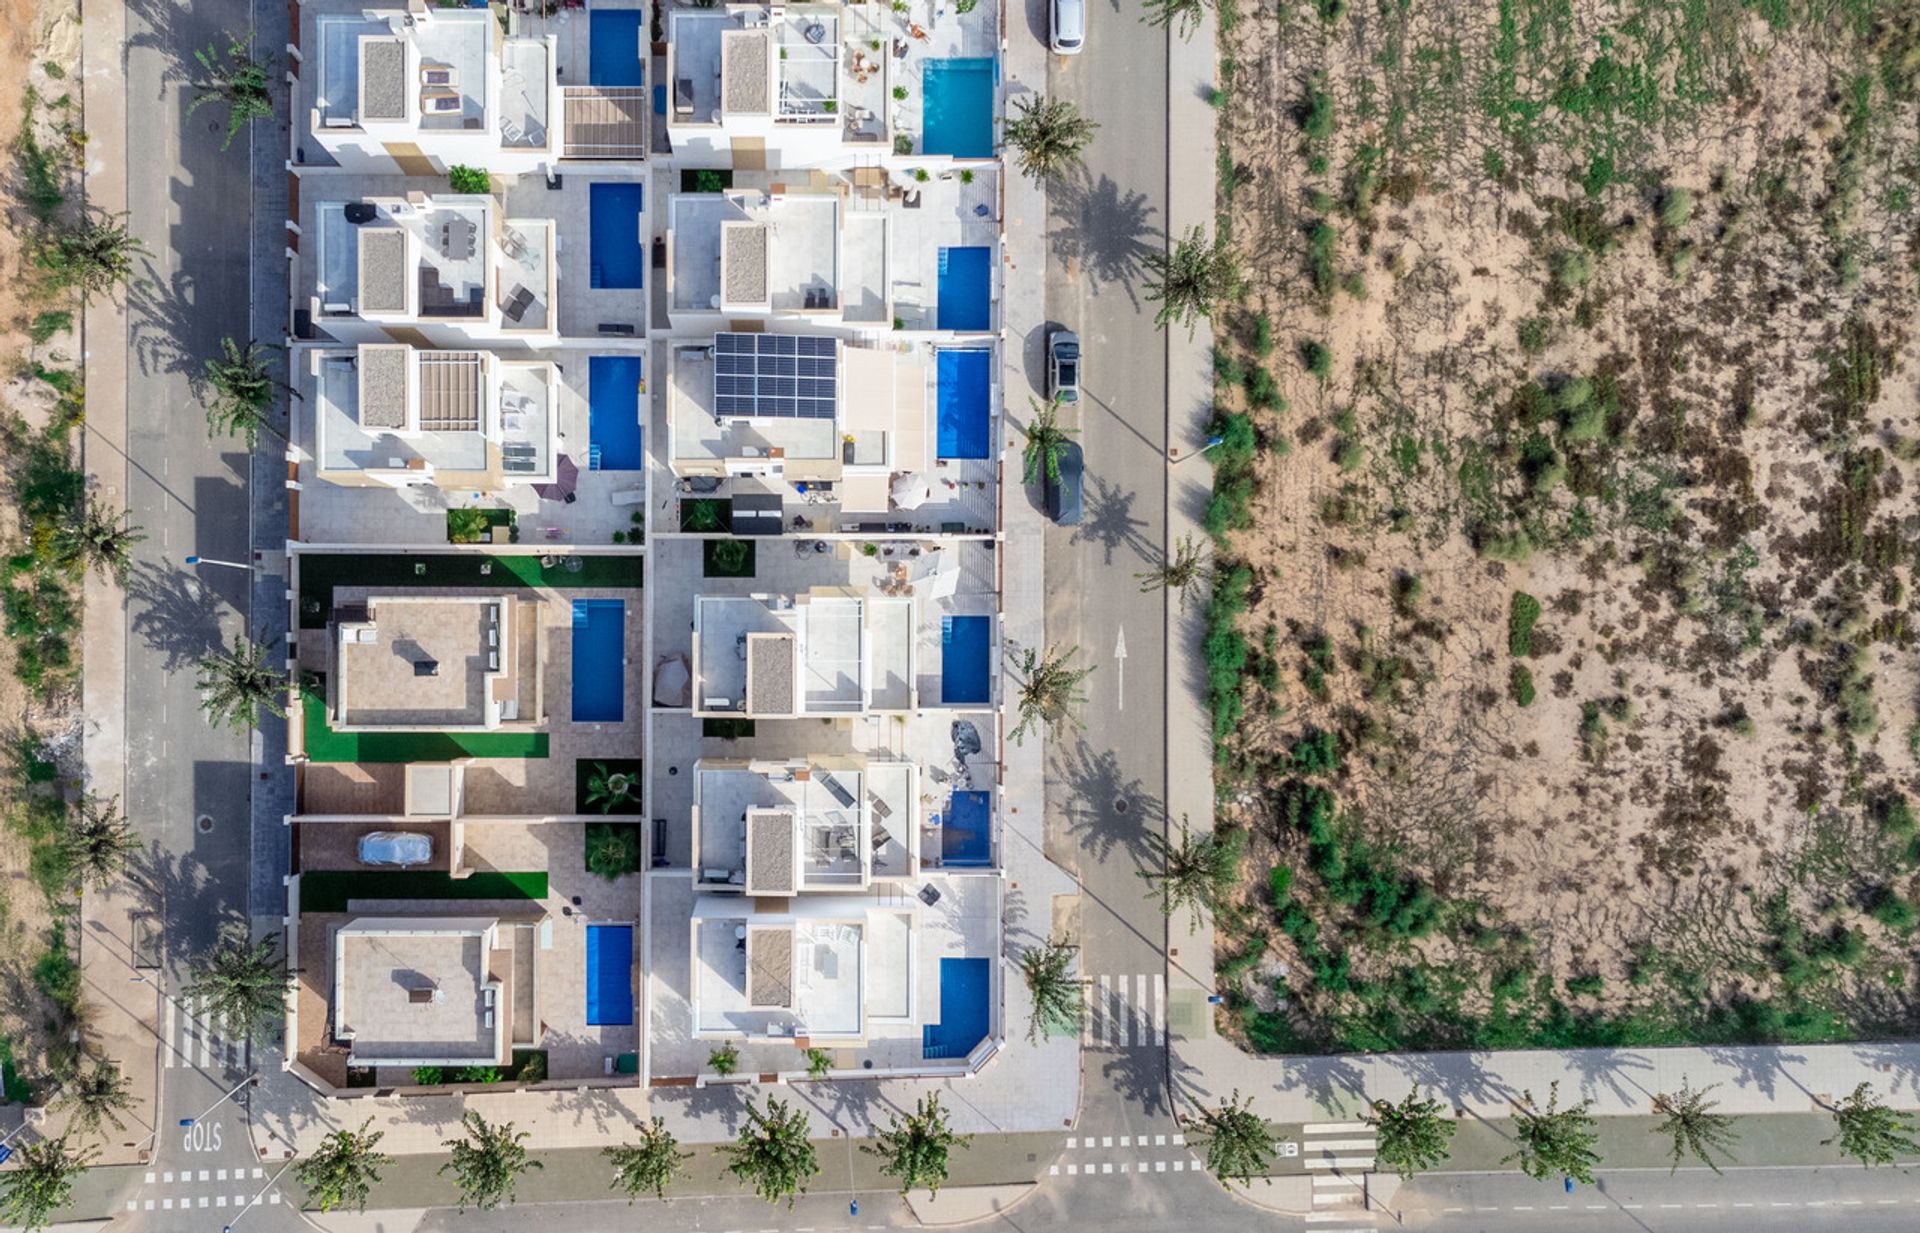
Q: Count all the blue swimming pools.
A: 11